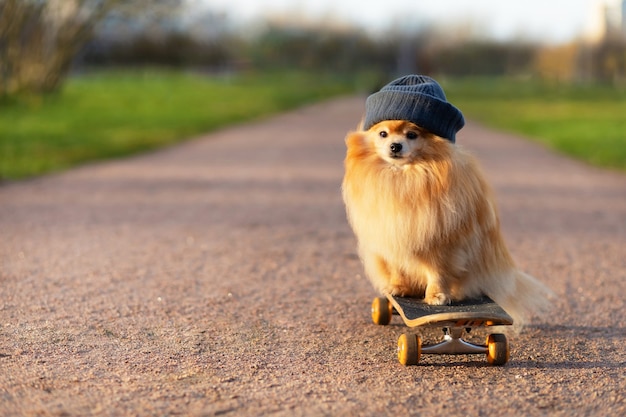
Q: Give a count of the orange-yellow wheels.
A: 3